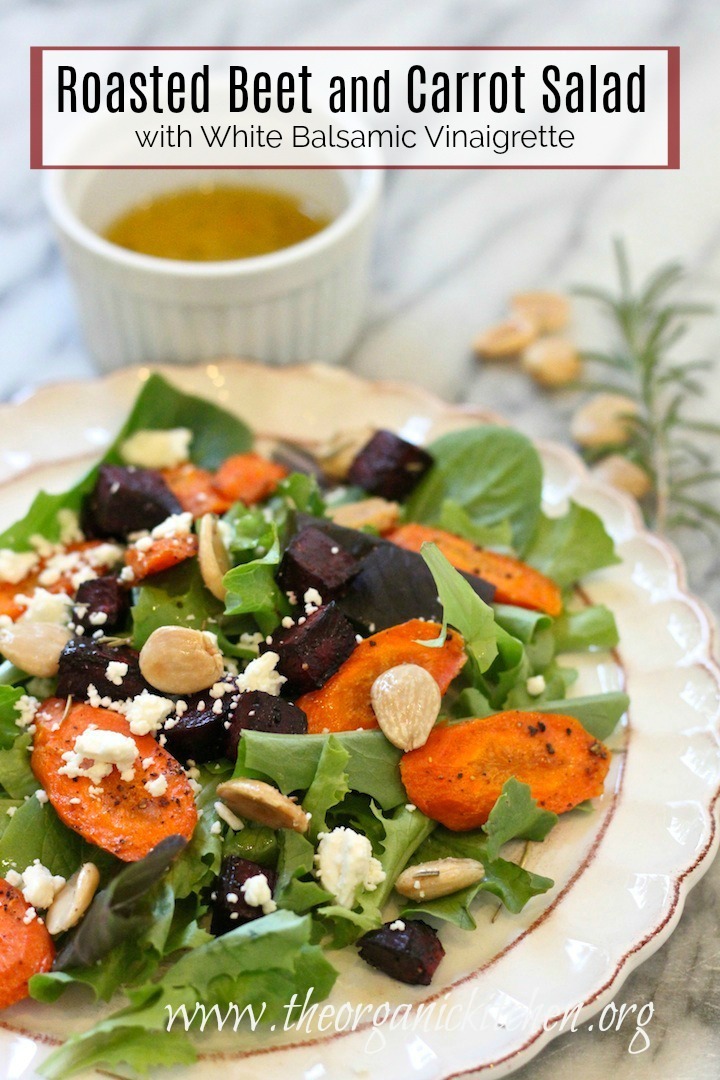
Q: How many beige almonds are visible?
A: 13